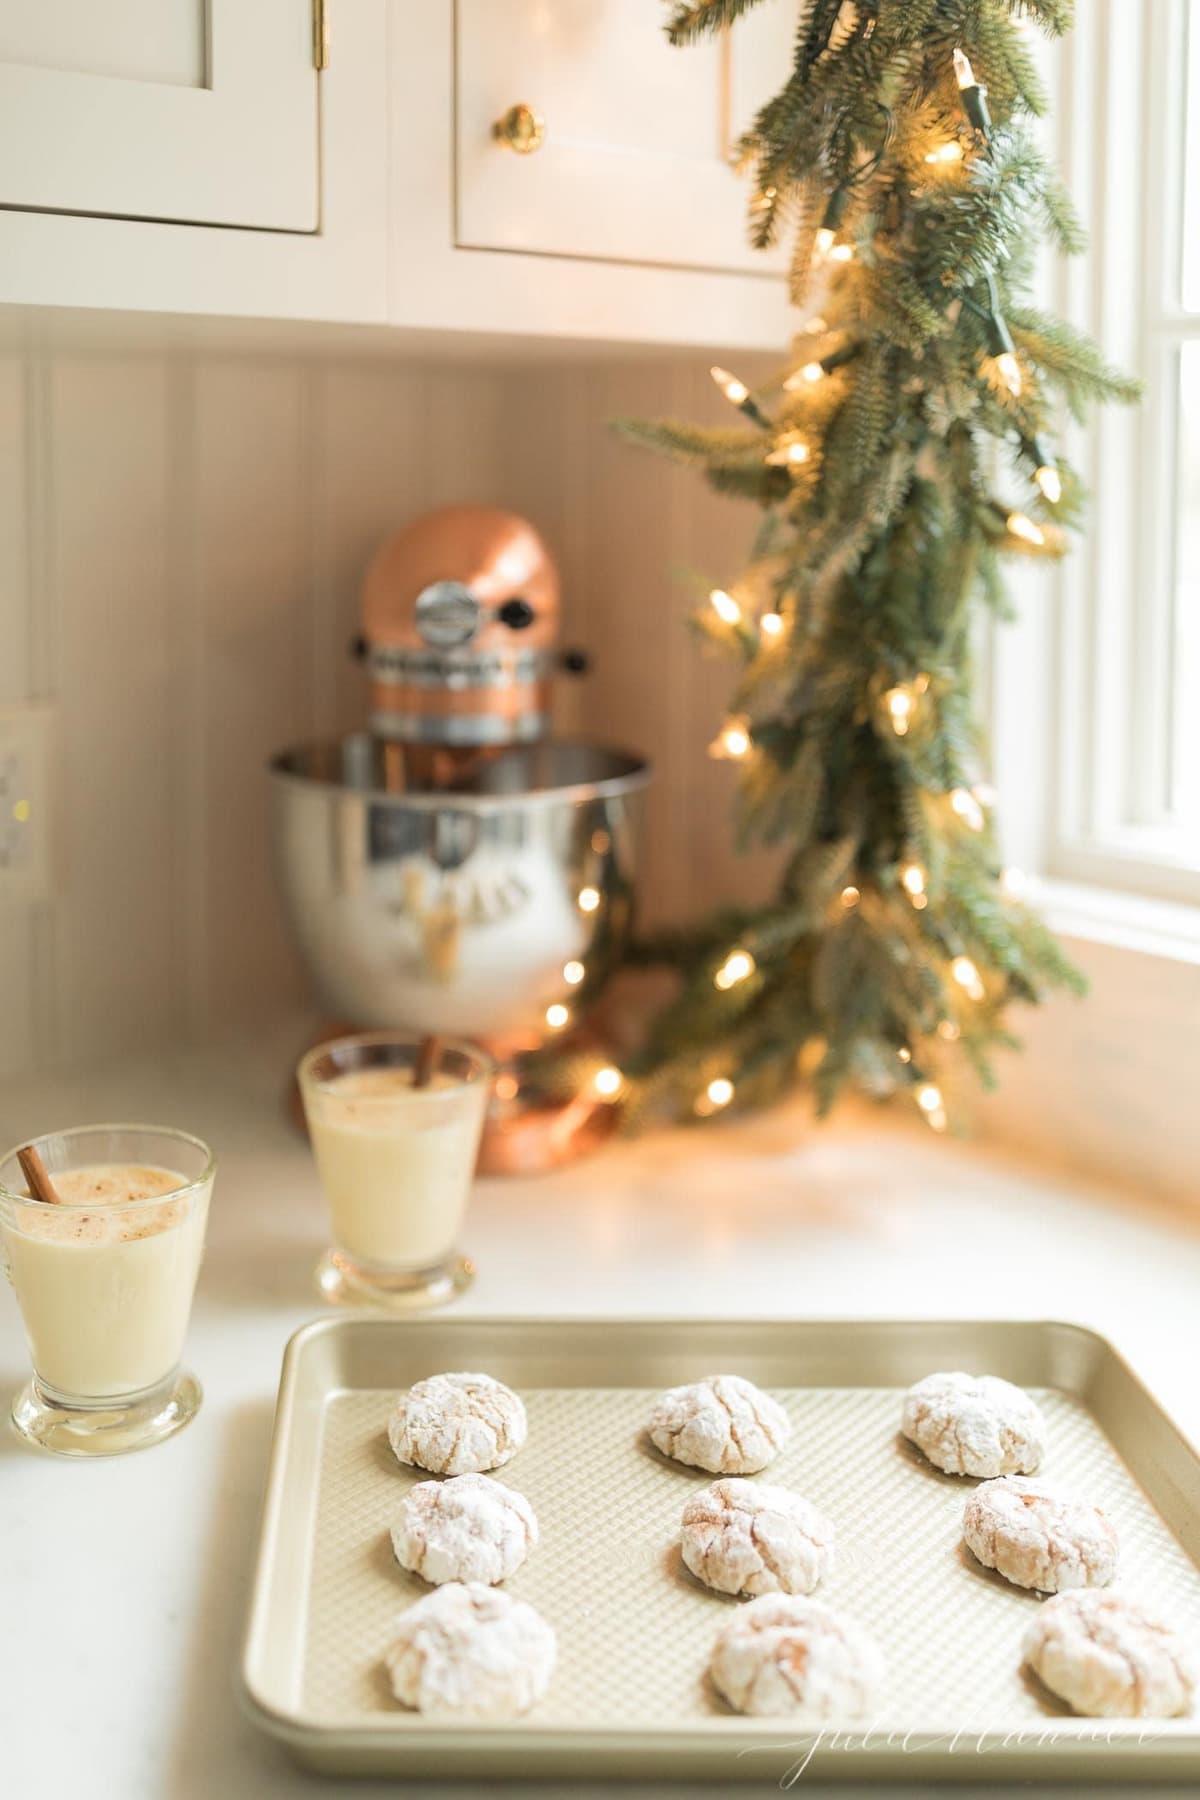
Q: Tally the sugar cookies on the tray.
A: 9